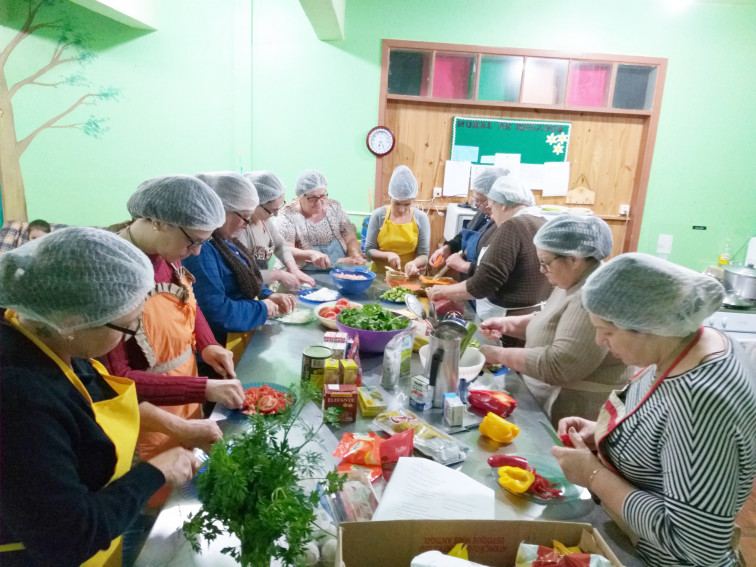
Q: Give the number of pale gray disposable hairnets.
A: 10